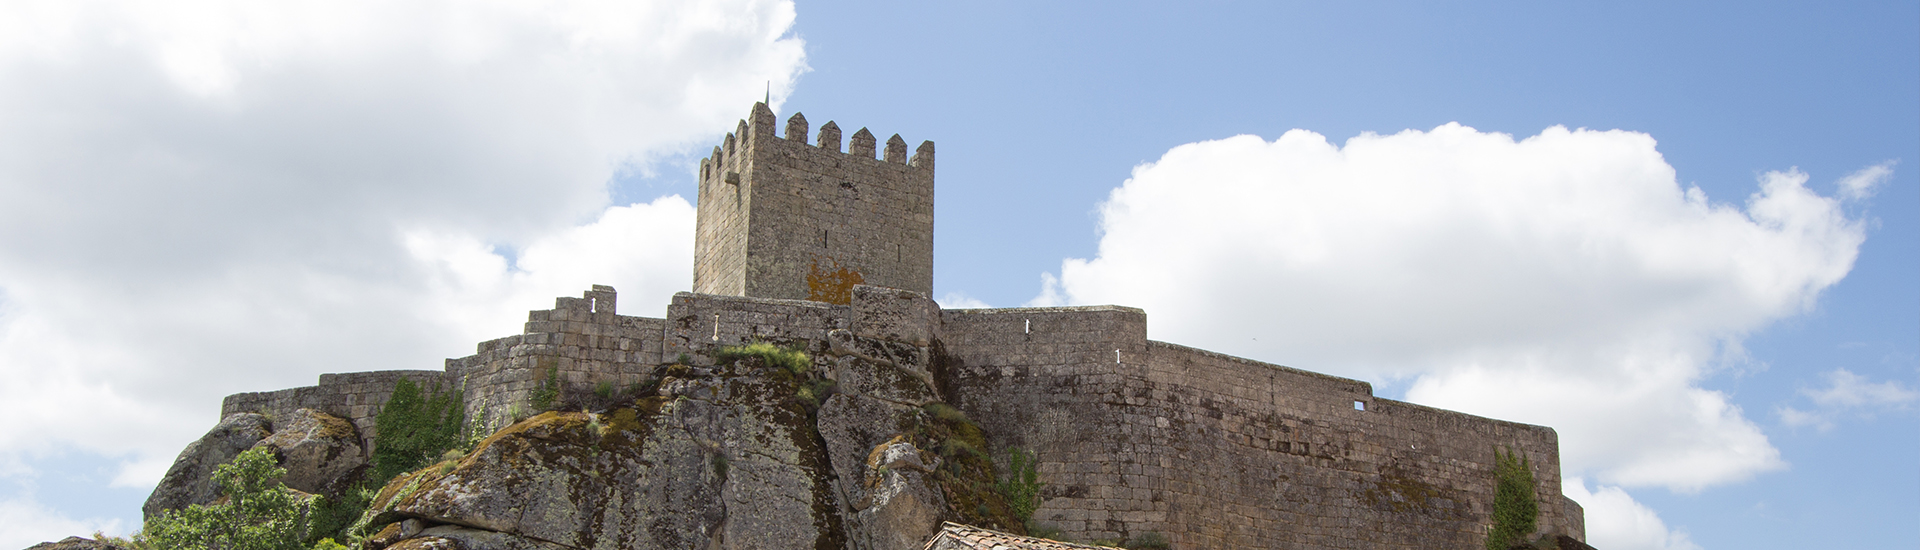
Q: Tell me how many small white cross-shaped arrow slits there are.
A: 4